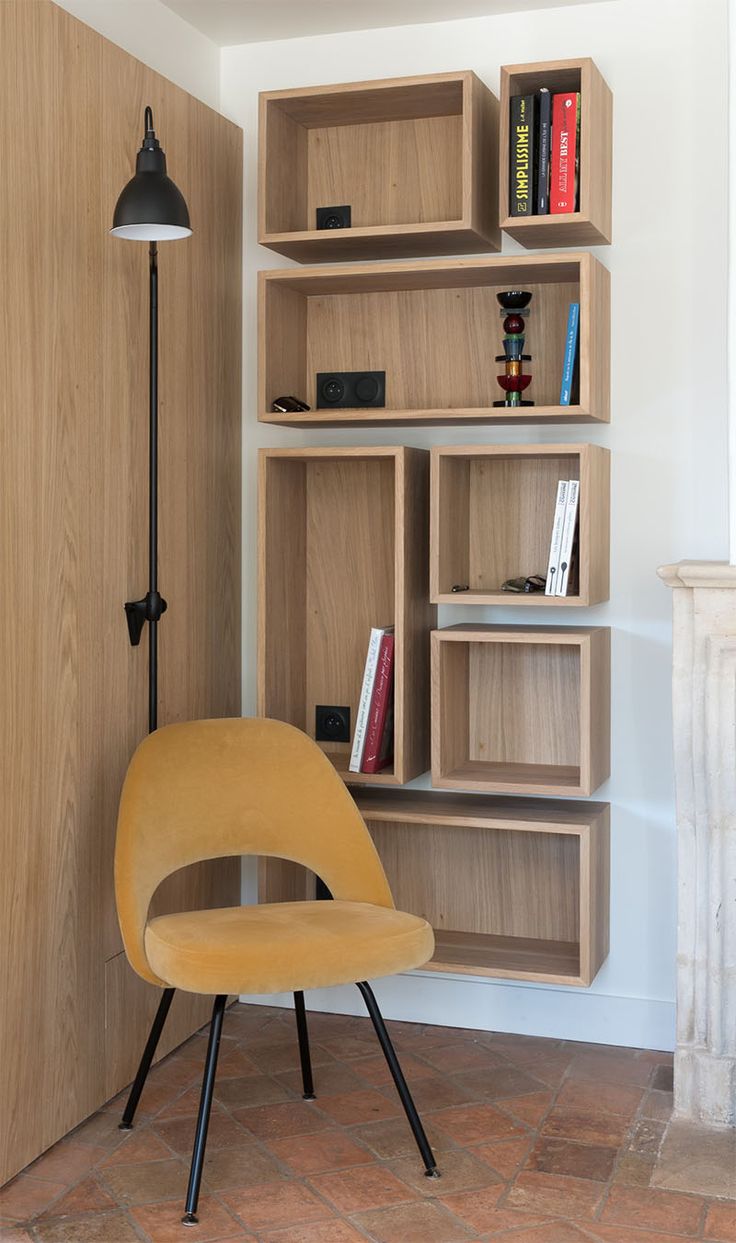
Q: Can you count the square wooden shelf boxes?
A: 2